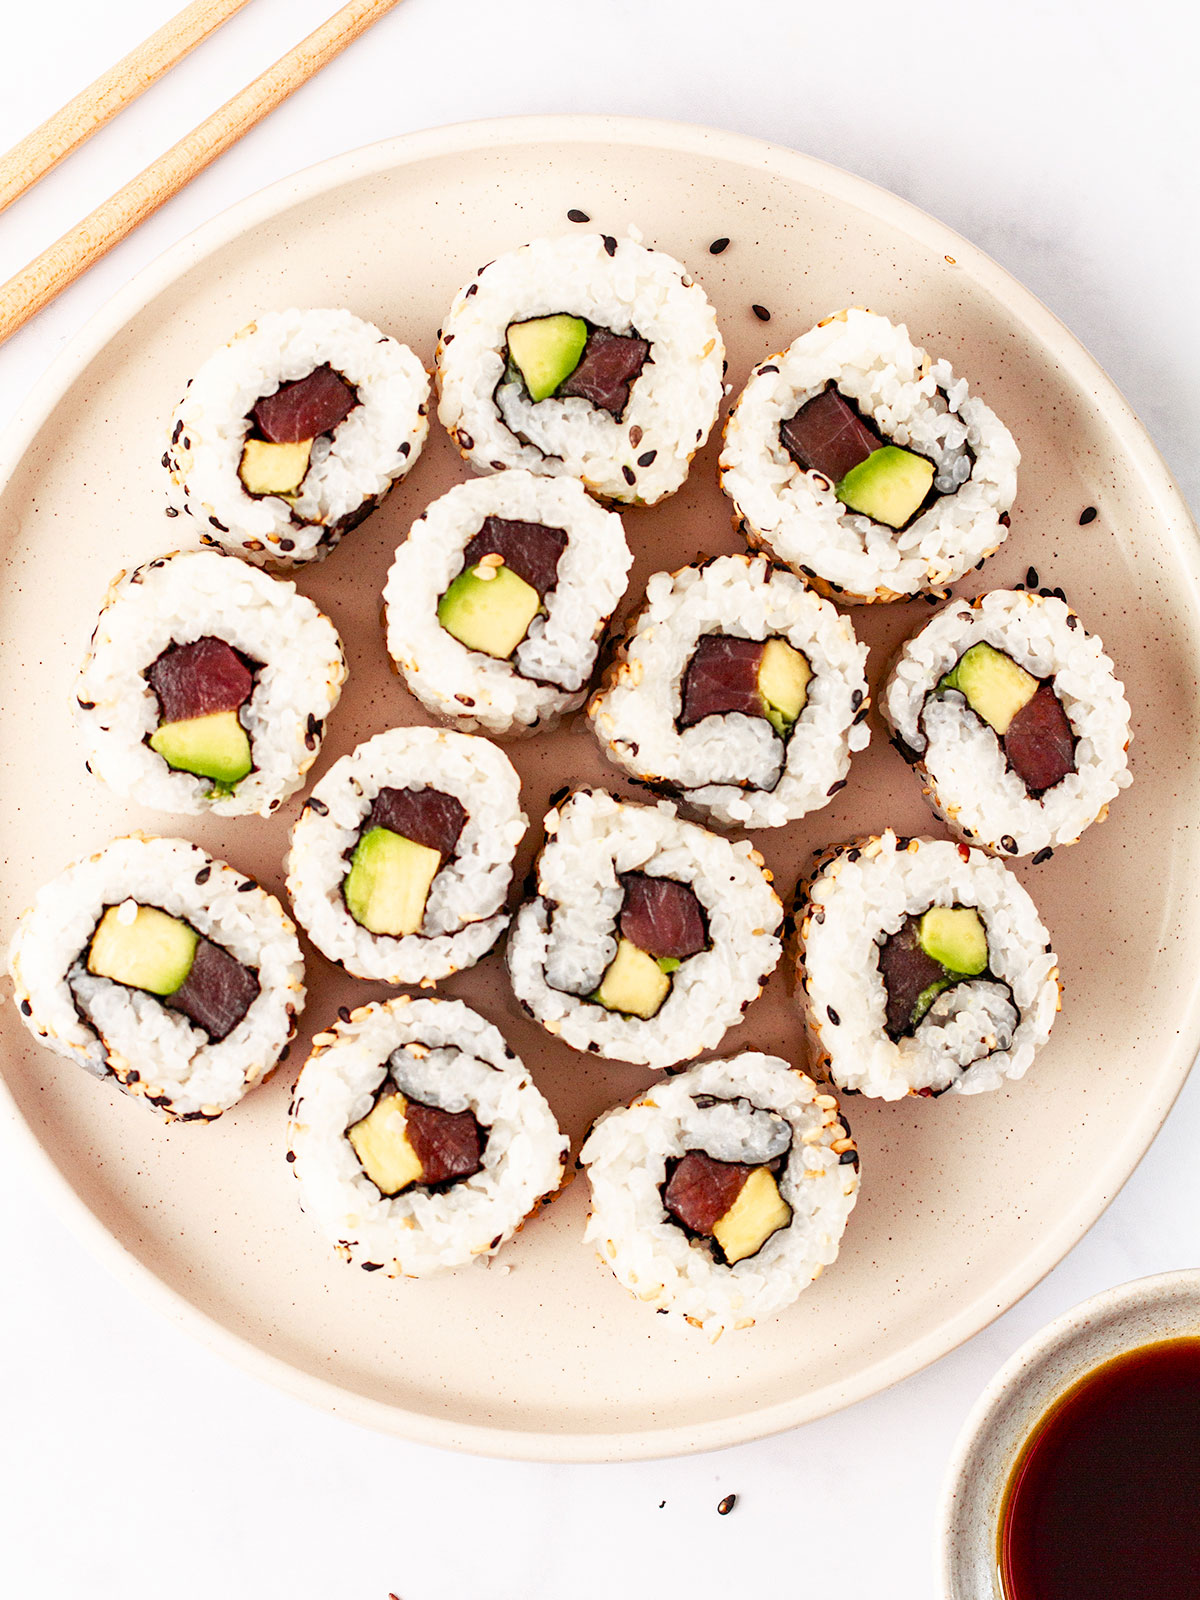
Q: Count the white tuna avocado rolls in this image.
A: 13